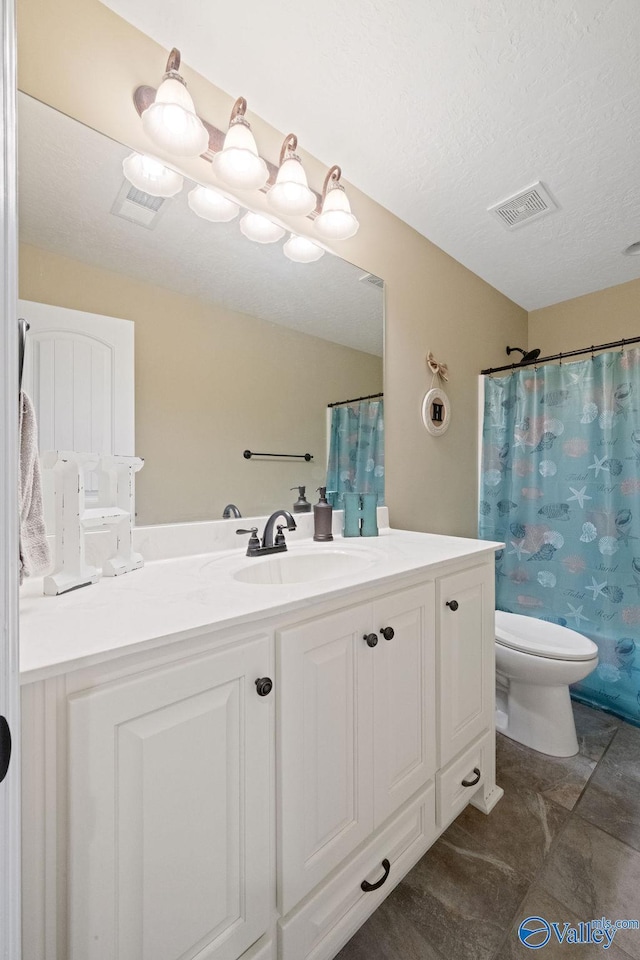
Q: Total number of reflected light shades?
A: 4